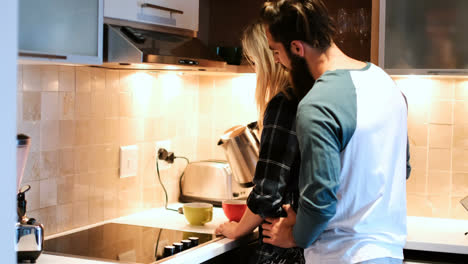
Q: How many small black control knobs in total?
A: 4